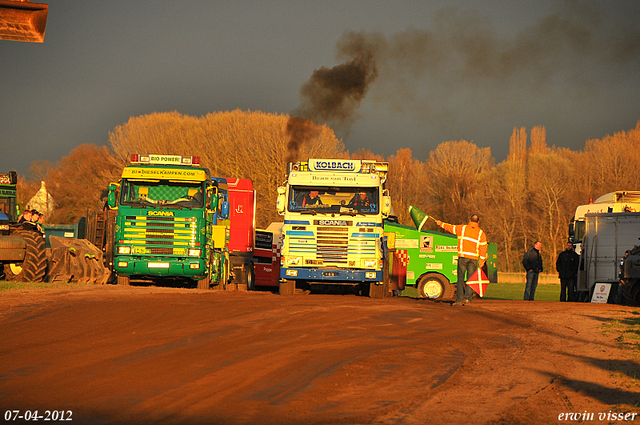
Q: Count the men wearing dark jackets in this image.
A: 2